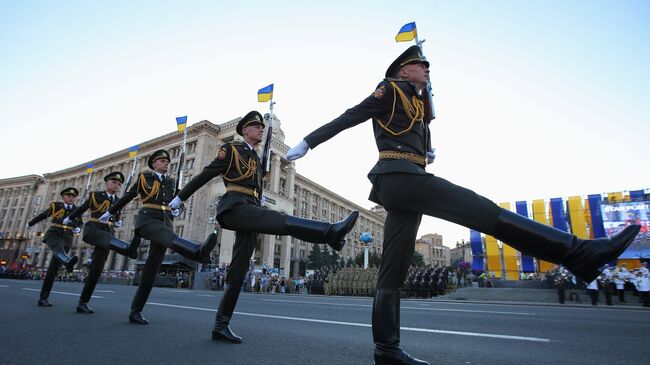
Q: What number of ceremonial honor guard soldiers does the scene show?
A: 5